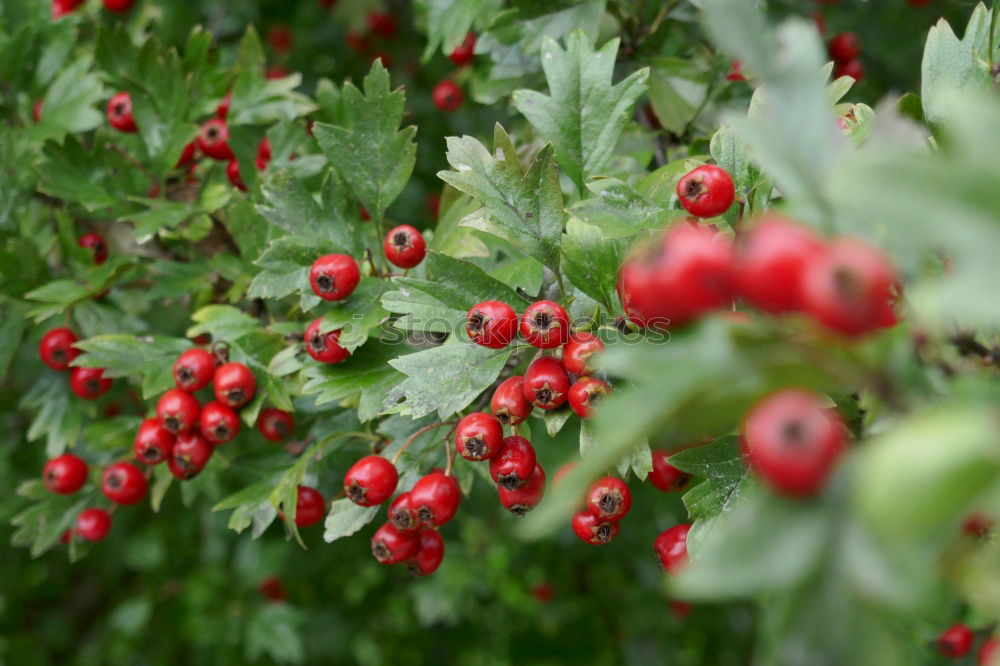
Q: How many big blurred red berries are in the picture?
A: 5